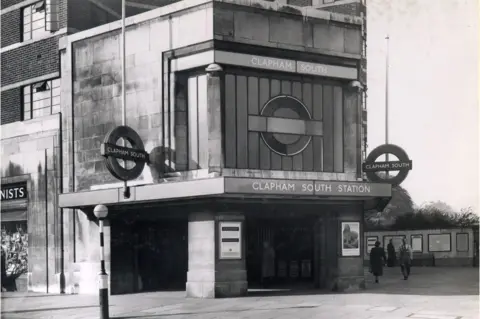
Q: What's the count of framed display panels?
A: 7